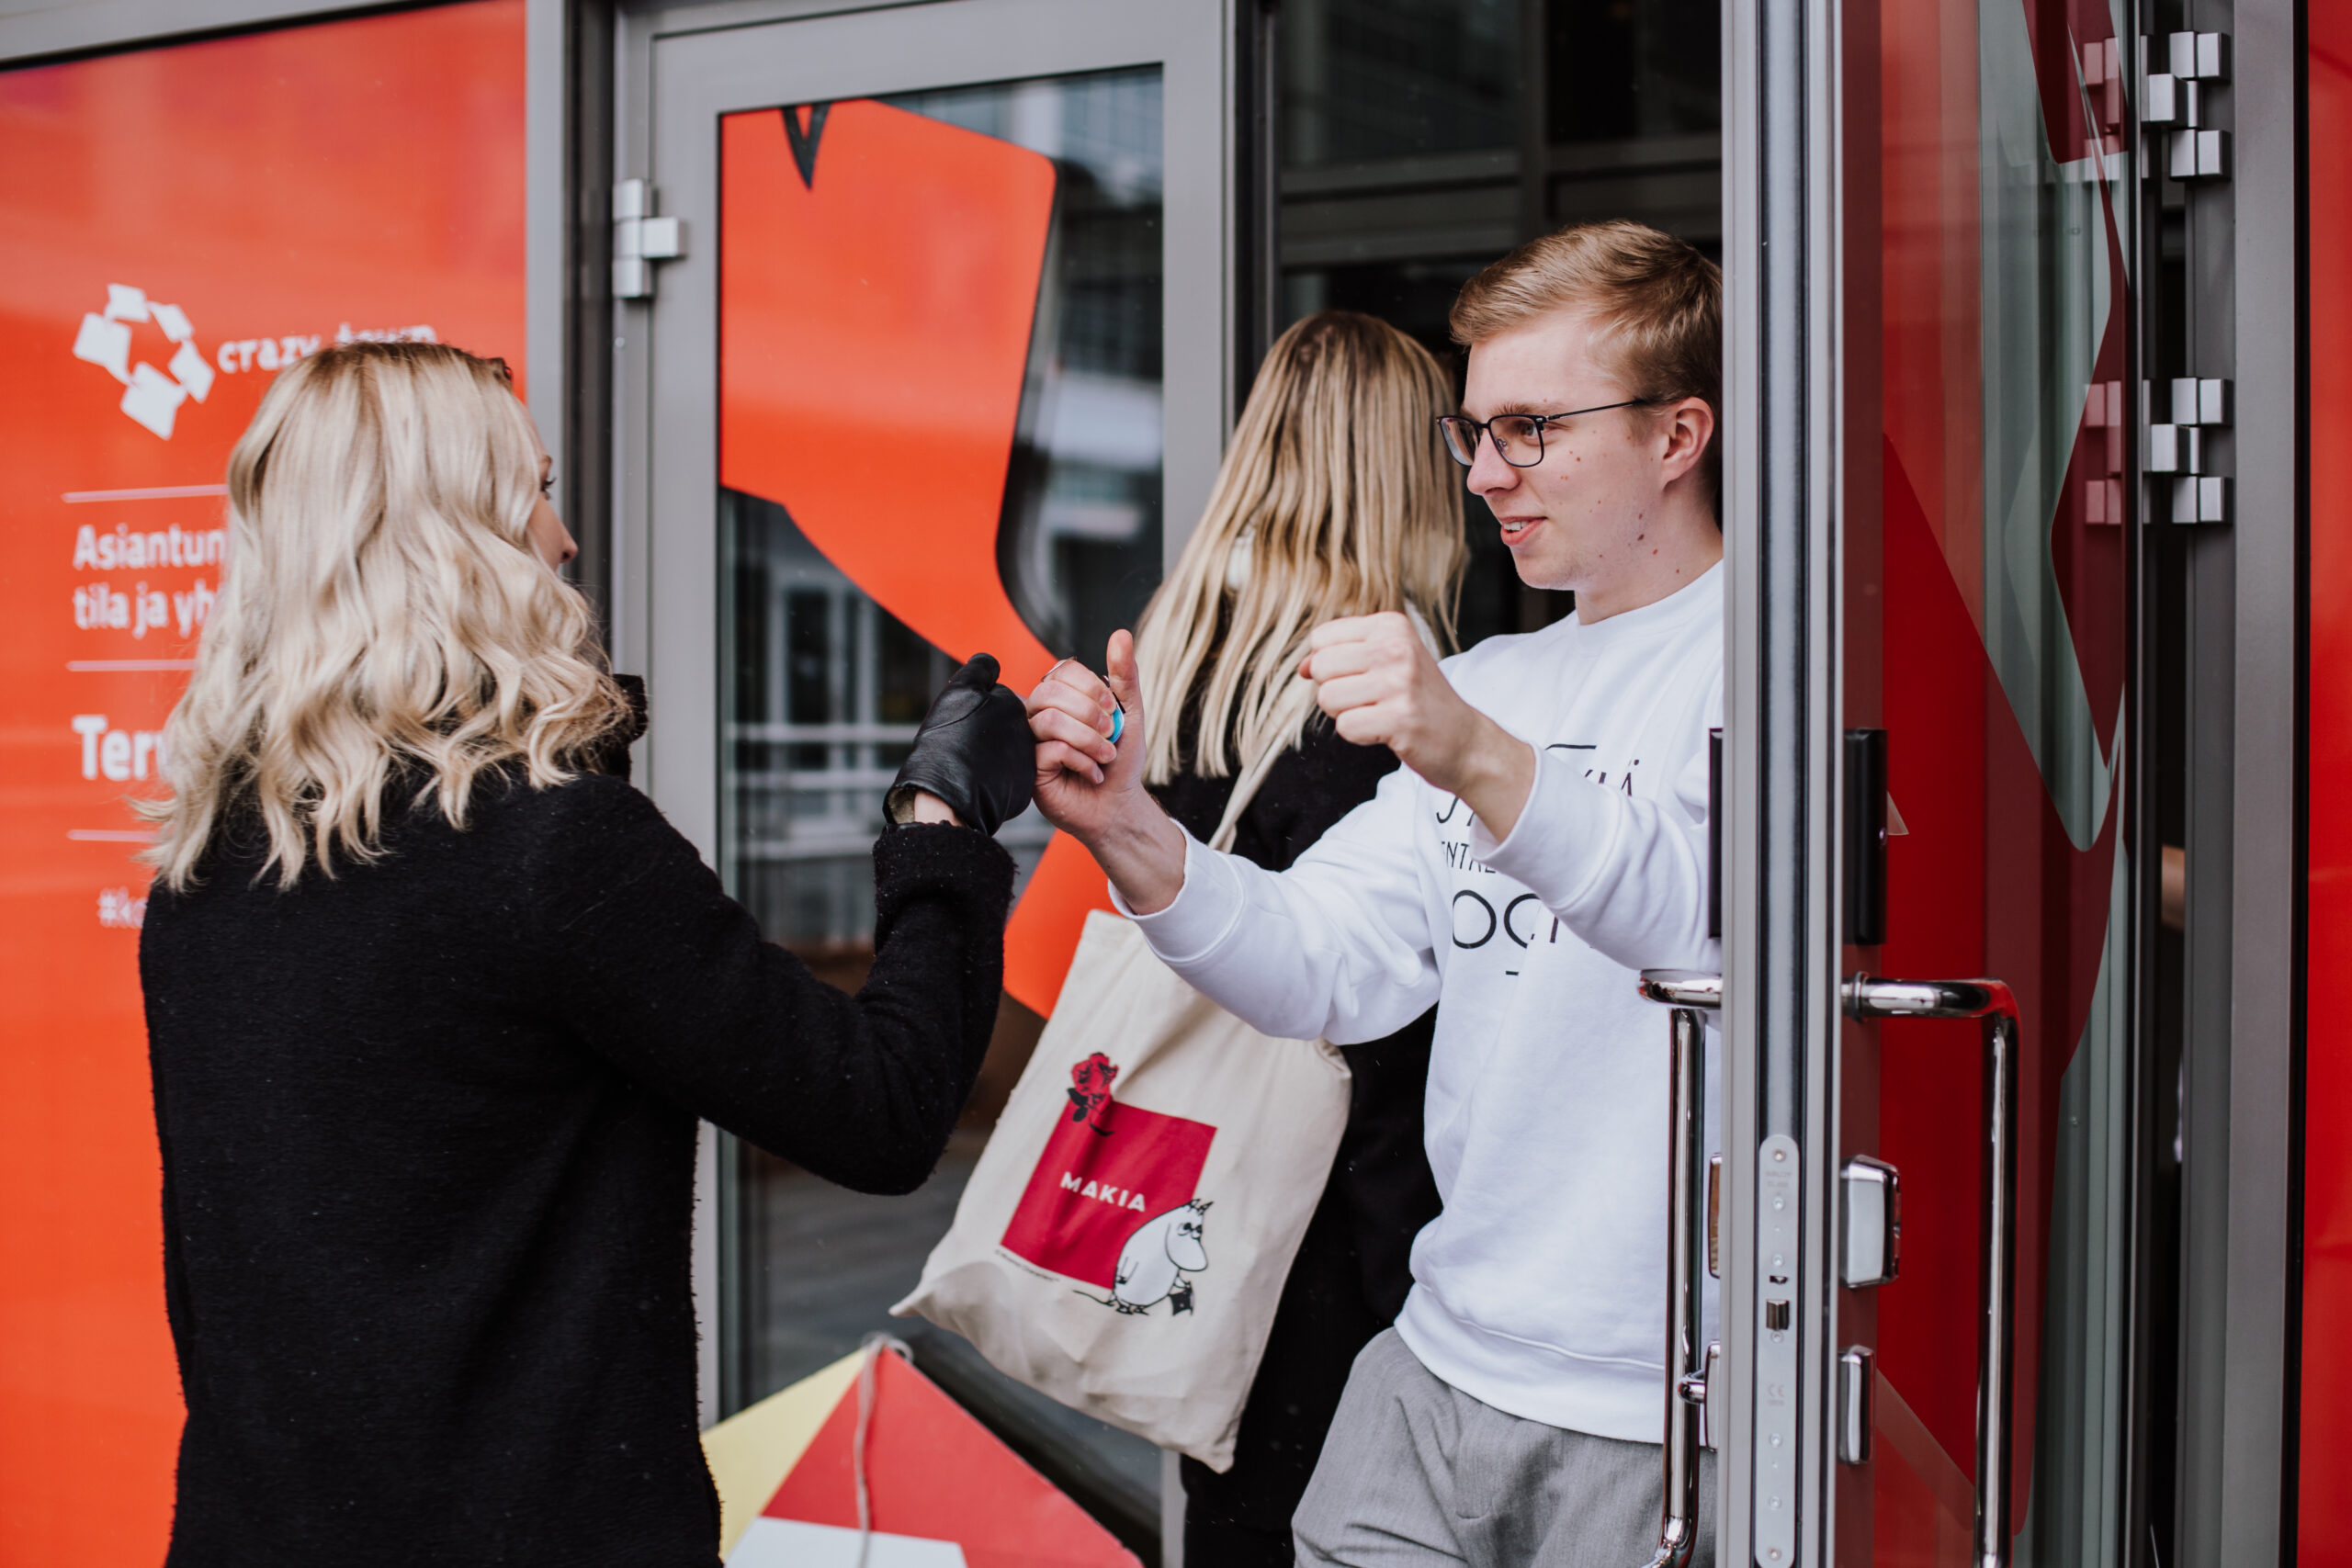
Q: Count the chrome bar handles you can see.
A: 2